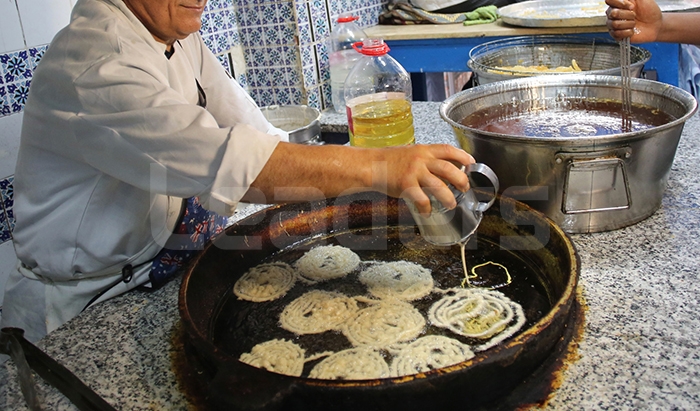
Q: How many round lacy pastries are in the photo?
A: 9